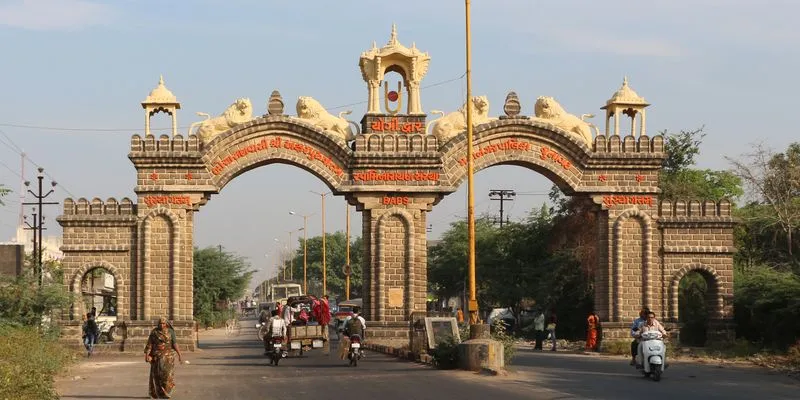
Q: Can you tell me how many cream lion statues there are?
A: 4